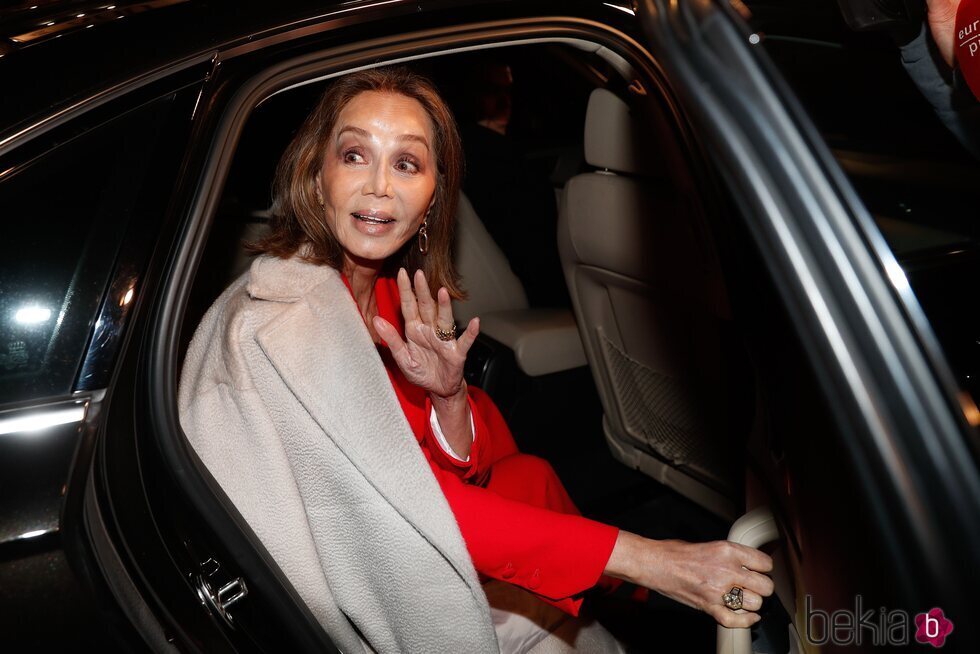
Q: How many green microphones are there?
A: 0